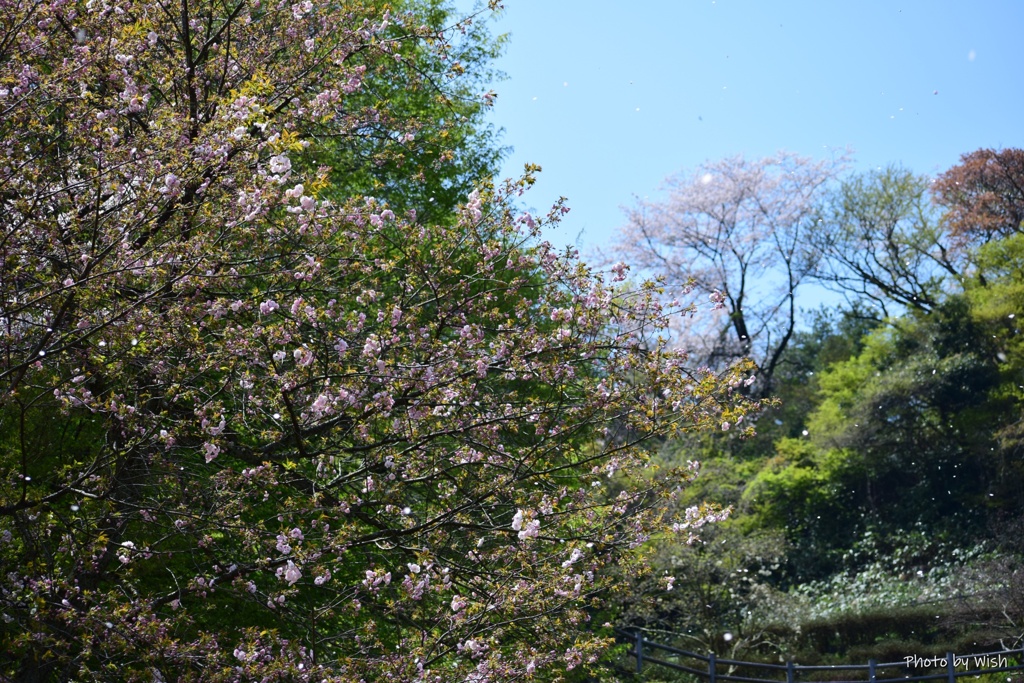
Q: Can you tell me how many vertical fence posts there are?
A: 5